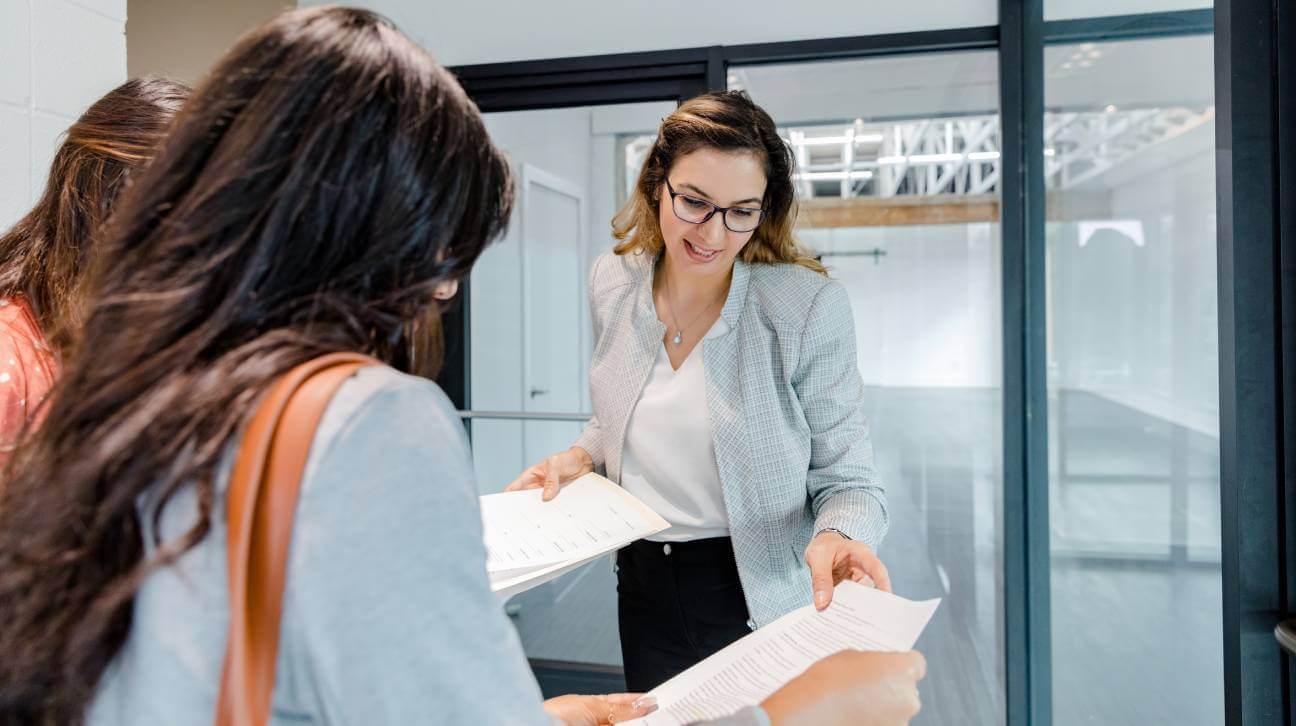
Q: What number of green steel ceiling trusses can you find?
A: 0